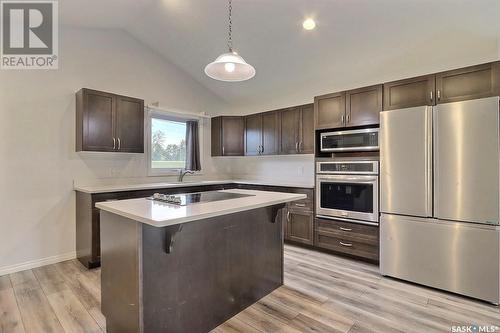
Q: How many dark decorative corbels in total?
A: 2